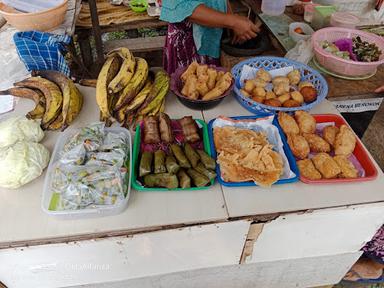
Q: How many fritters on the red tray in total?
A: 9